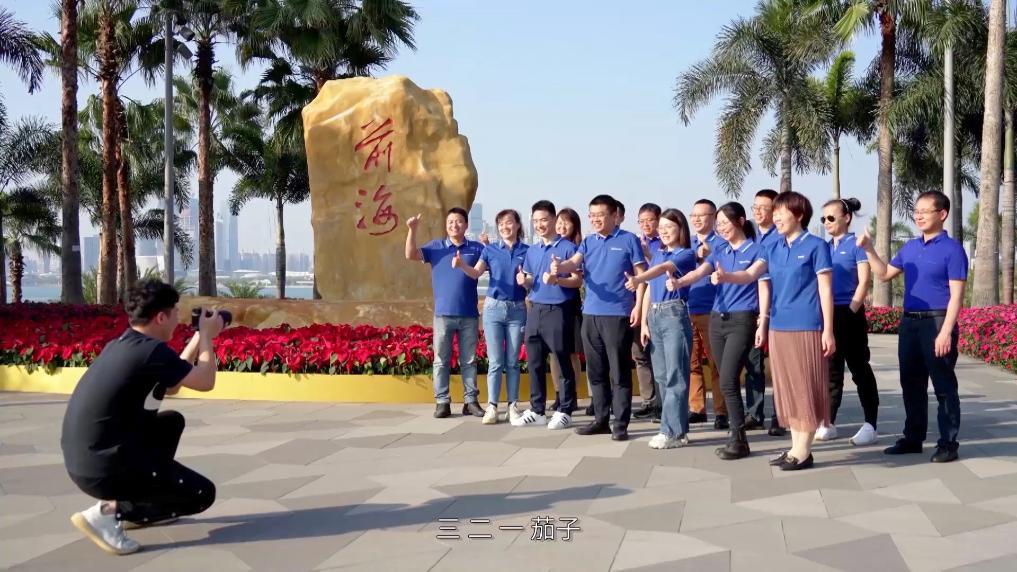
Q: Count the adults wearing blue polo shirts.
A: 14